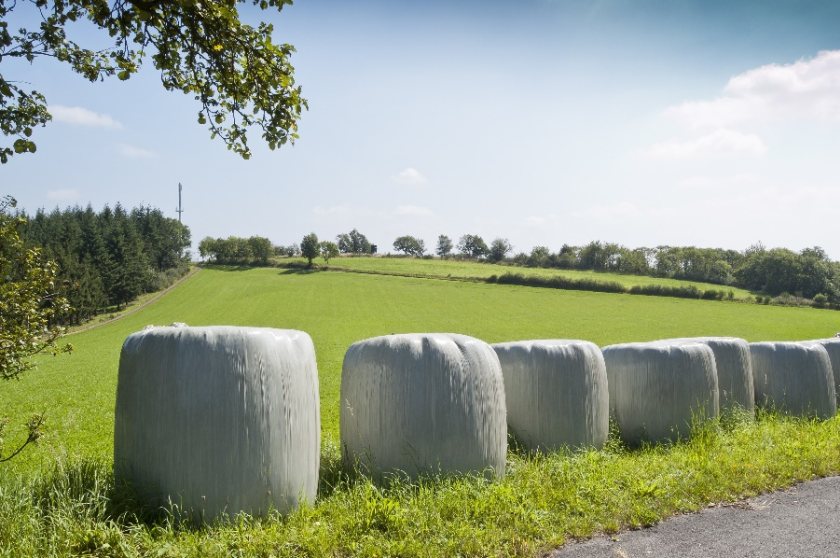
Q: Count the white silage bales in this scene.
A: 7